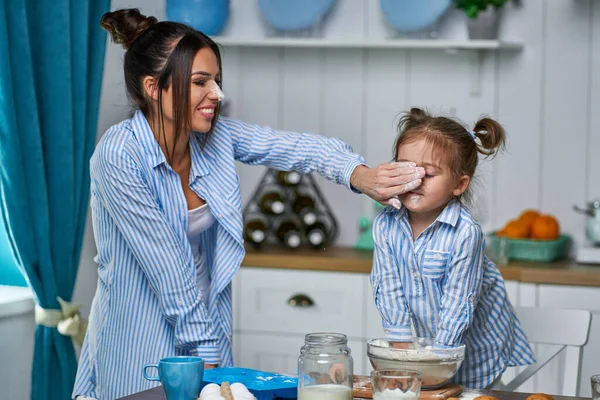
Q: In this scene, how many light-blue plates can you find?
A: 2